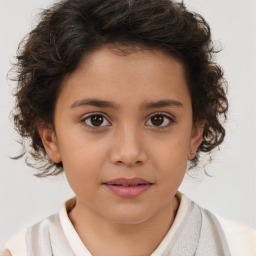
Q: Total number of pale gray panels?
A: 2